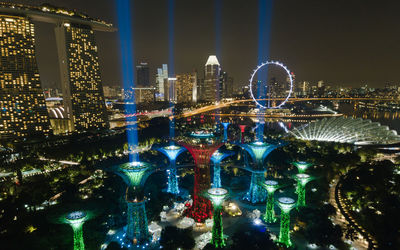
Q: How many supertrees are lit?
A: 13